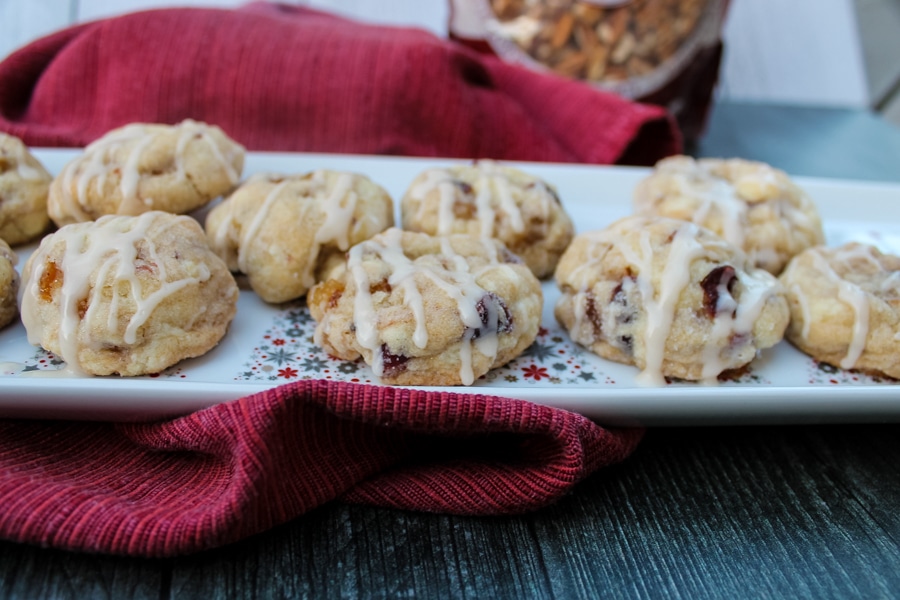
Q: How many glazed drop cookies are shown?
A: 10